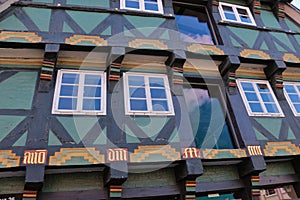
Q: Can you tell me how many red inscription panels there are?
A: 4